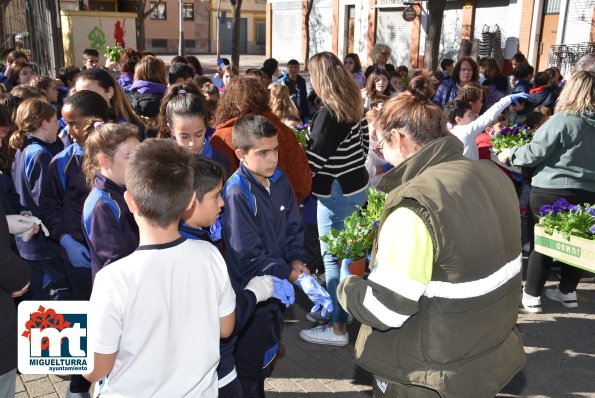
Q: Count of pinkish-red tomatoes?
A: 0